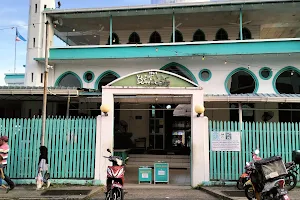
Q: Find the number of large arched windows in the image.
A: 5